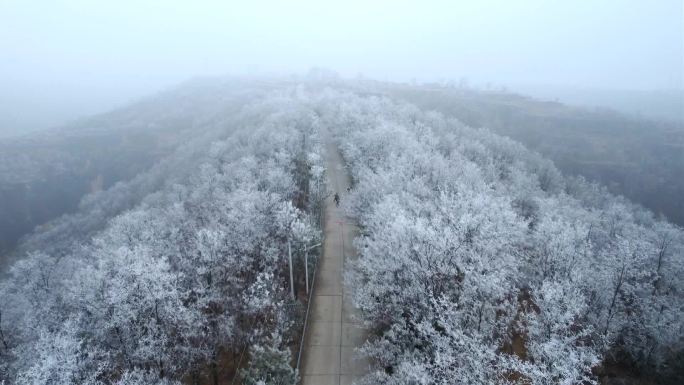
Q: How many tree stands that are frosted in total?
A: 2